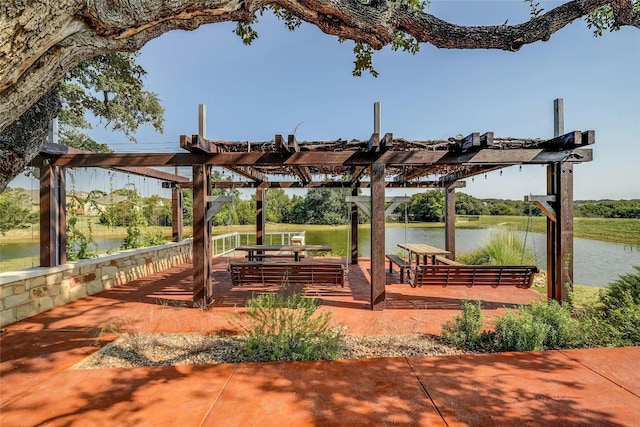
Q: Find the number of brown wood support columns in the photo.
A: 8